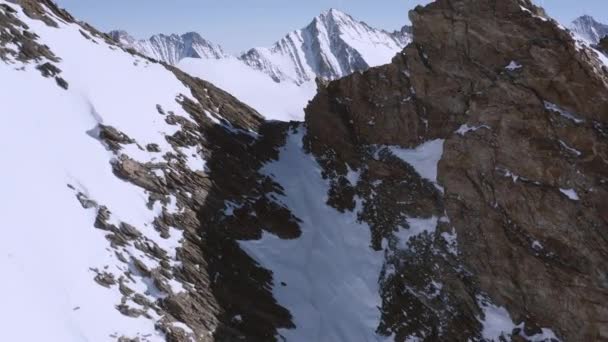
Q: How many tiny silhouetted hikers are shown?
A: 0